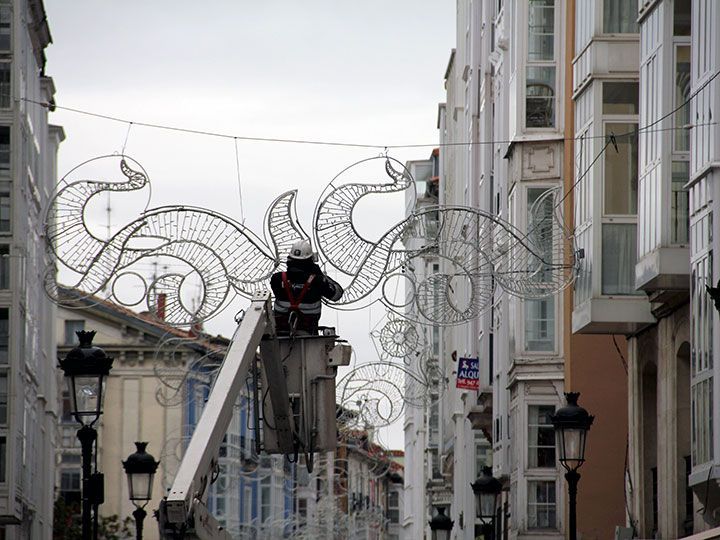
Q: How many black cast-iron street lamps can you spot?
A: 5